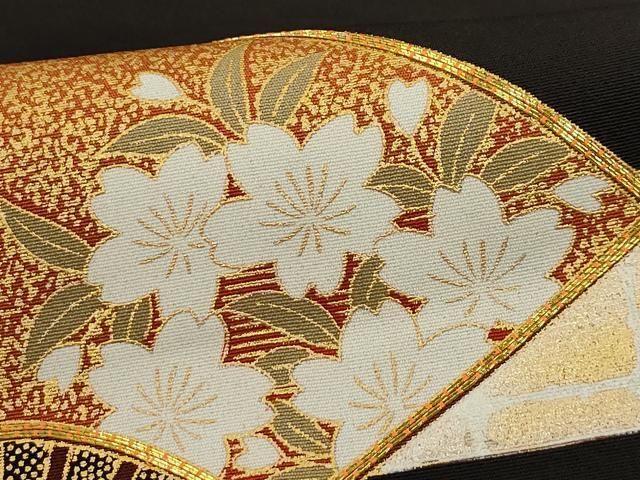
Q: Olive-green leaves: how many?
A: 14